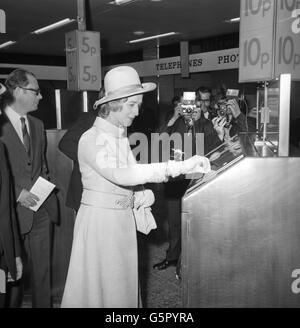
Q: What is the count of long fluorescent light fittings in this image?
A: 5